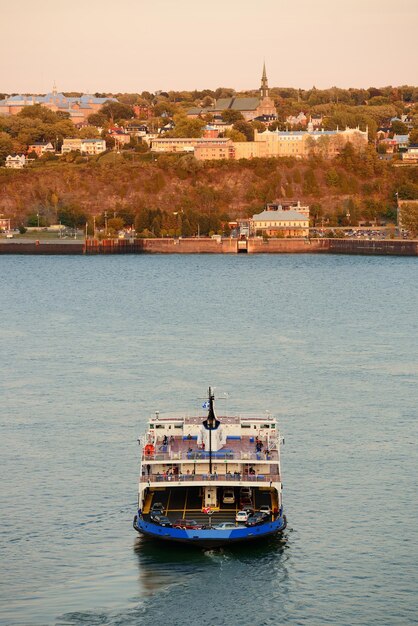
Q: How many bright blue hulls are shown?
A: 1